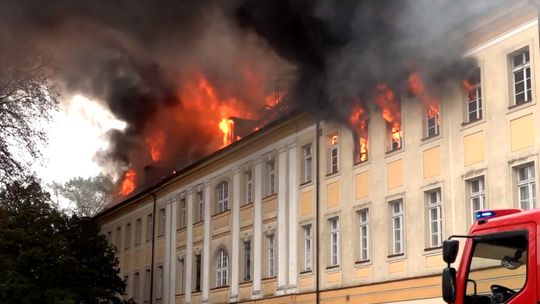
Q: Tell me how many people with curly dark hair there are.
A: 0